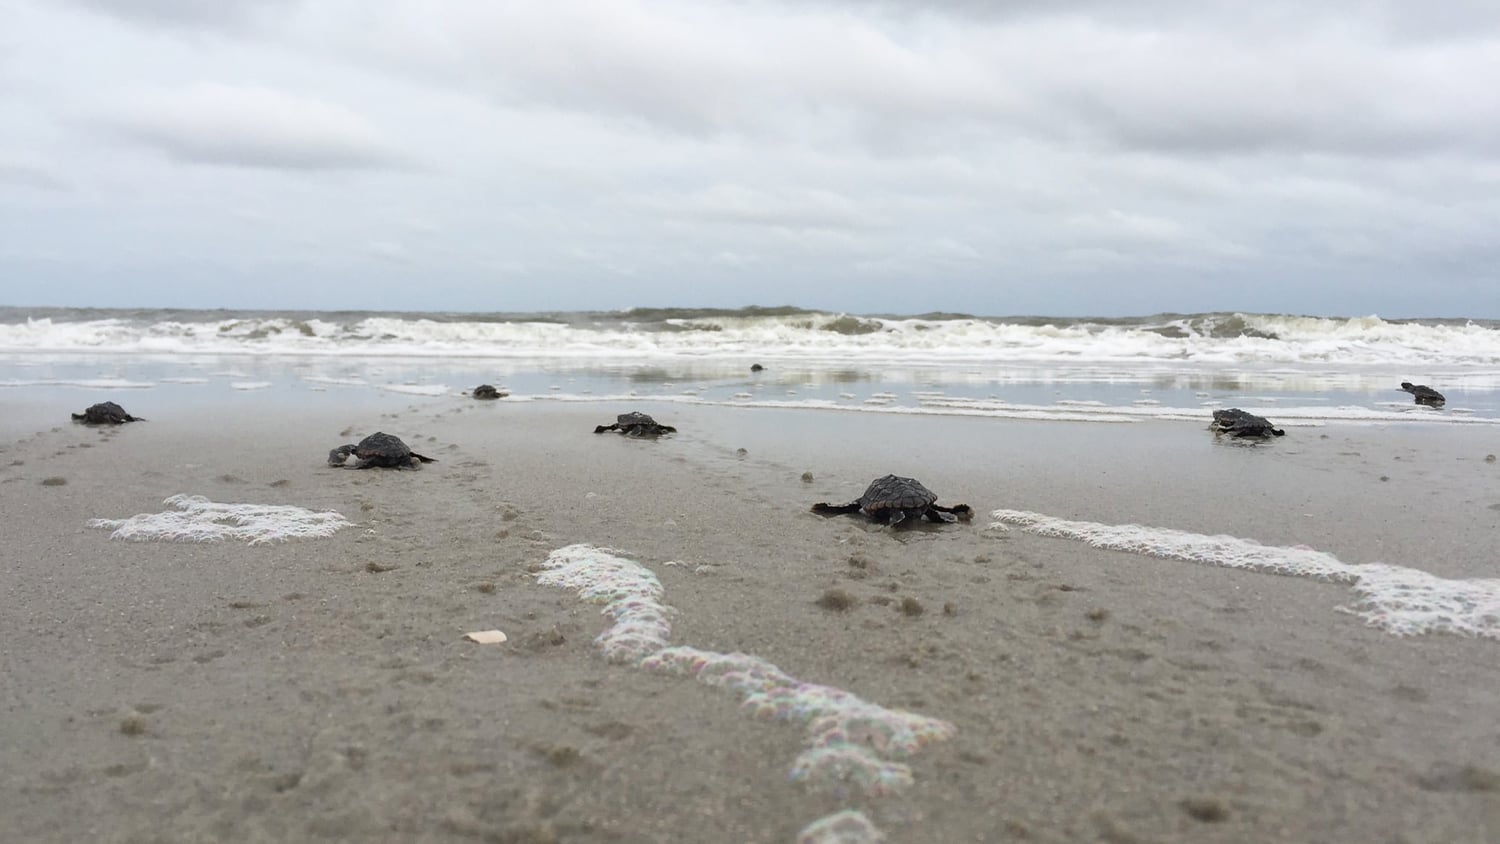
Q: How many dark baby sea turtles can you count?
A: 8